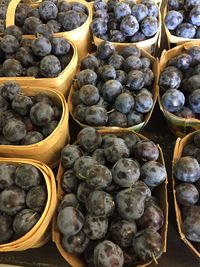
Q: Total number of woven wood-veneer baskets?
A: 10